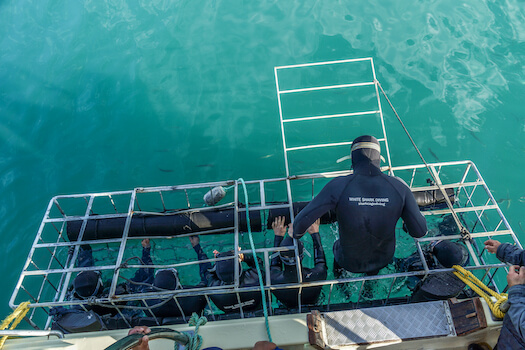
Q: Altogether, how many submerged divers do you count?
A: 5